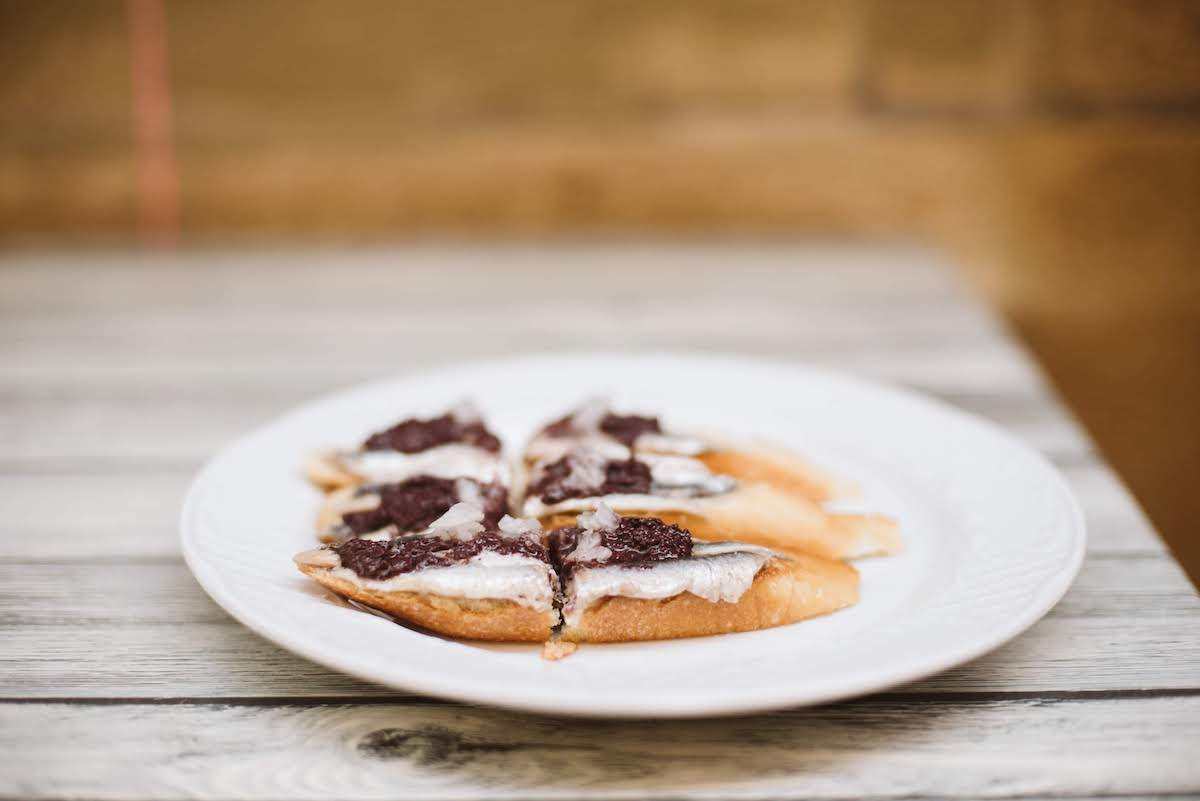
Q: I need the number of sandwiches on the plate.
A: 6